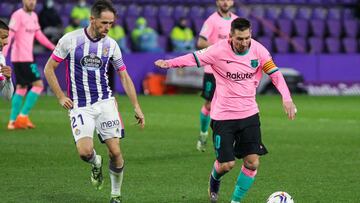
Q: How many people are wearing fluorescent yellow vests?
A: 5